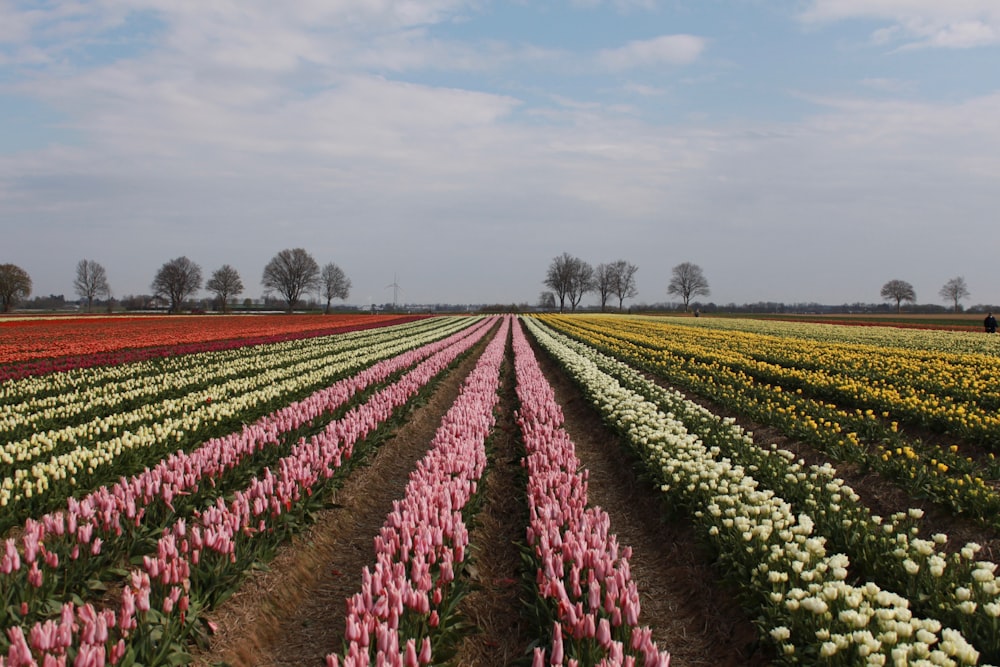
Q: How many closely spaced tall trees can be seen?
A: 4